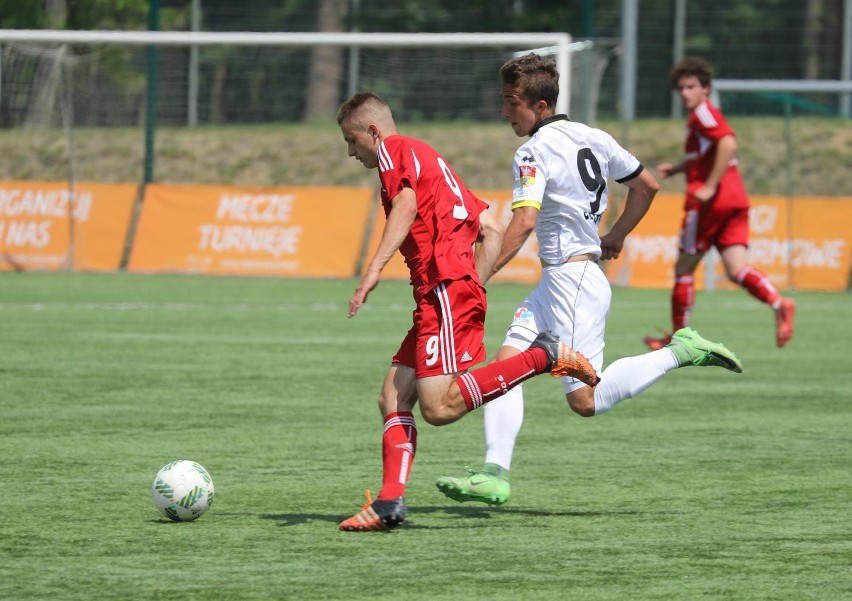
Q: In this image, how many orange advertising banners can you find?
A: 4